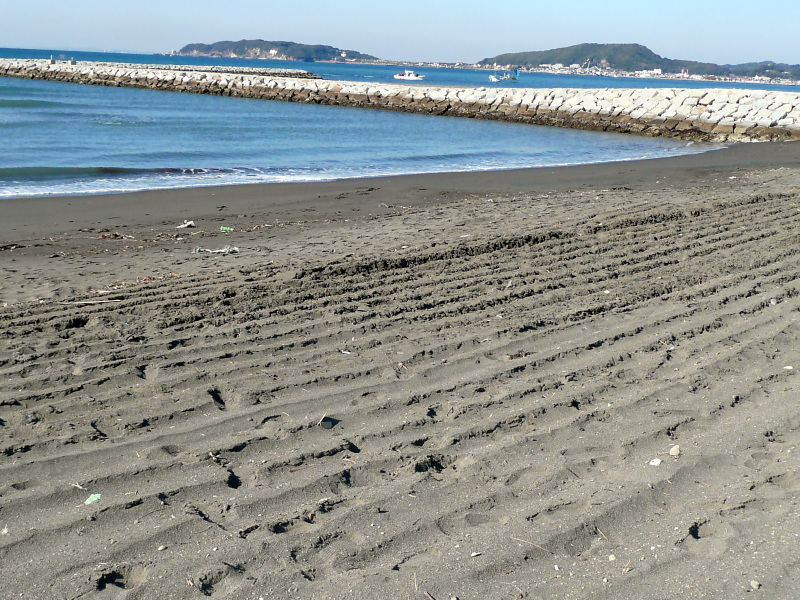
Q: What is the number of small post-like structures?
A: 2